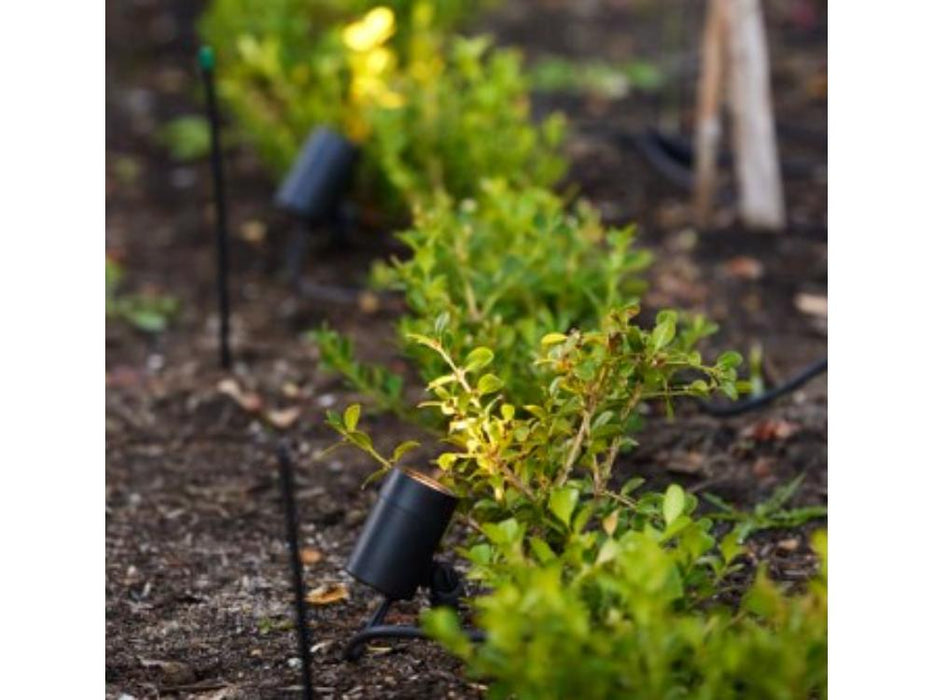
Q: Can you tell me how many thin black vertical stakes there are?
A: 2